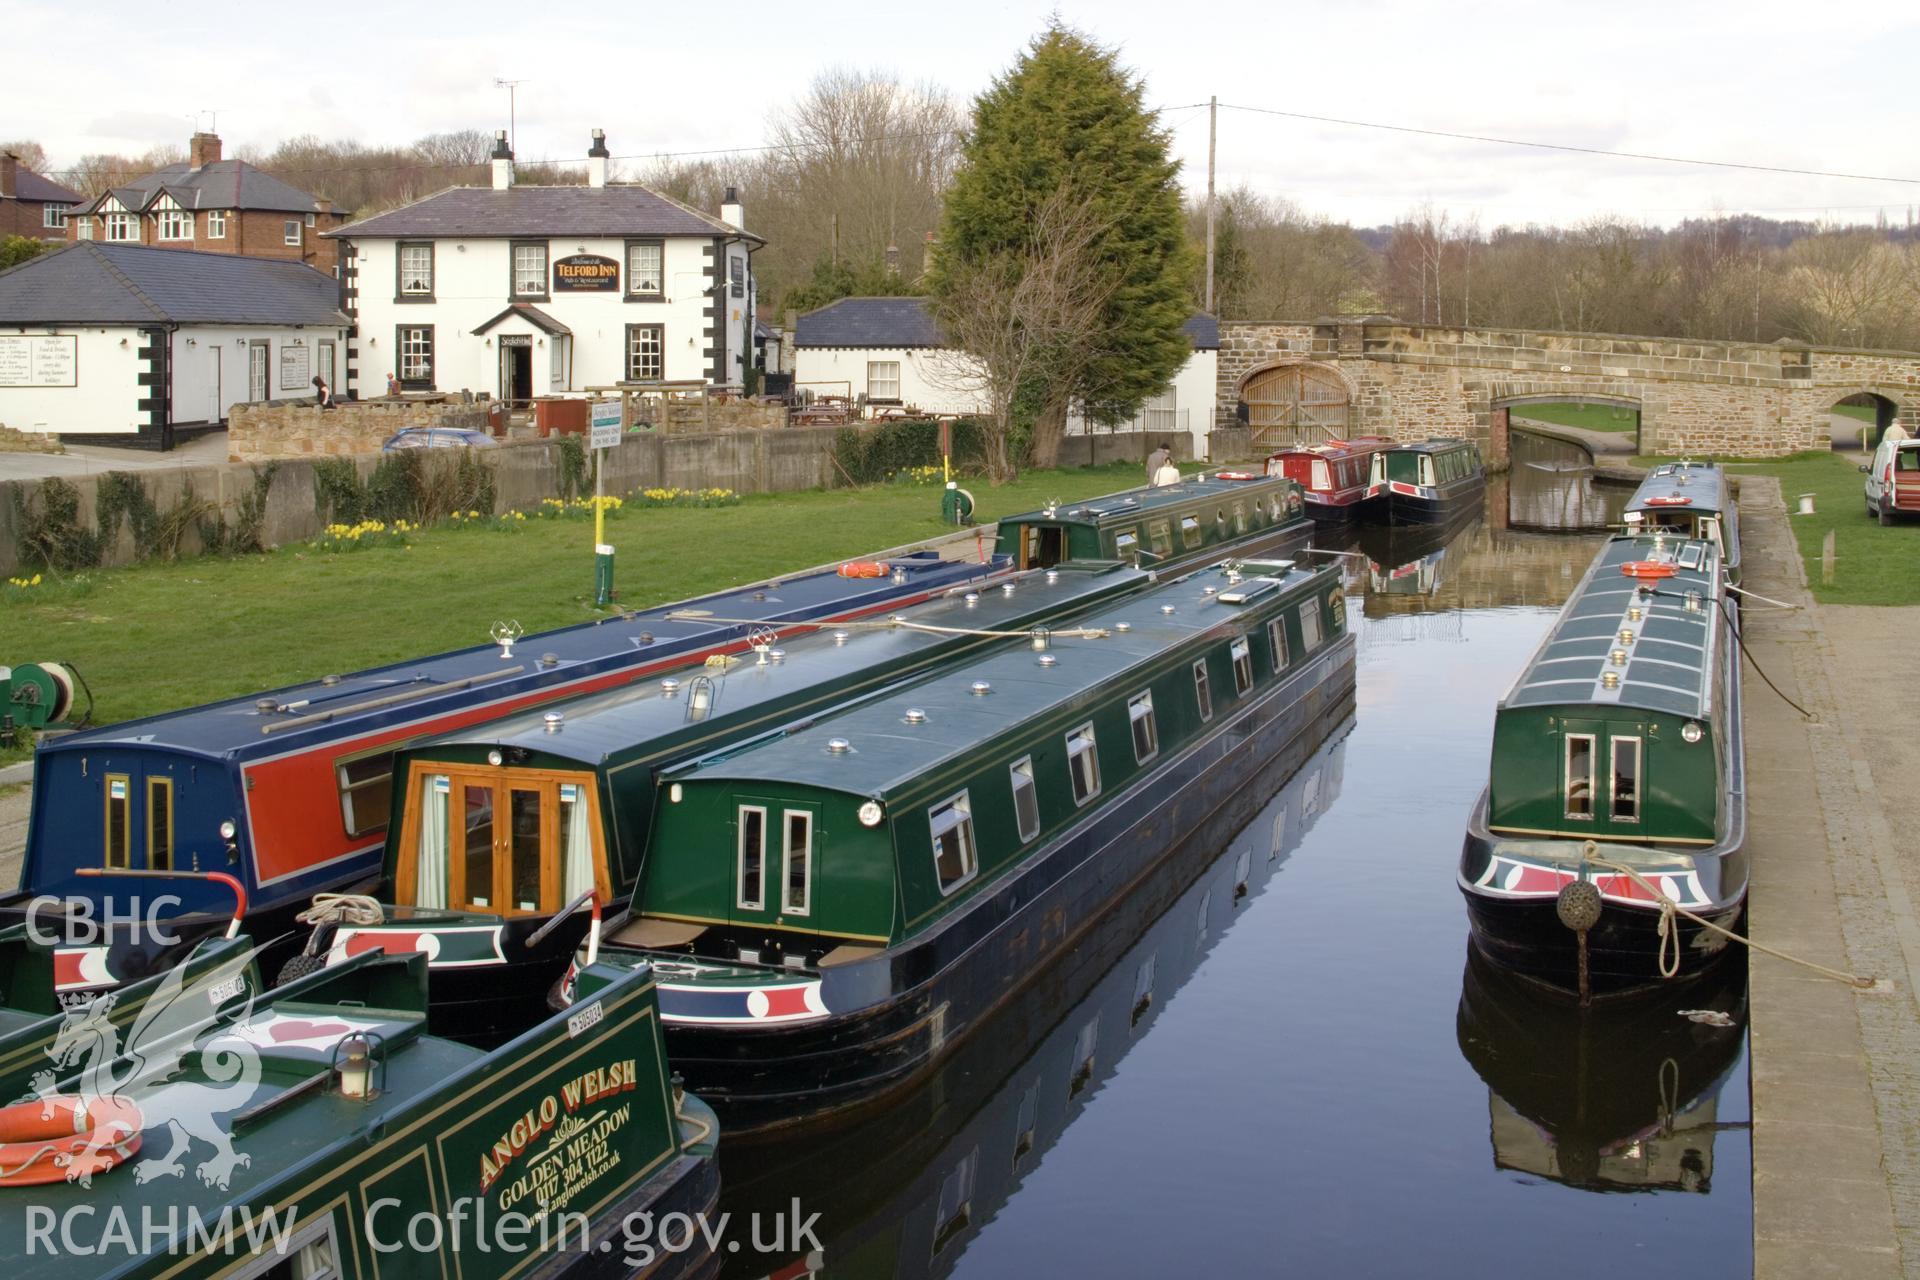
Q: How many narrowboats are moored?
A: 10